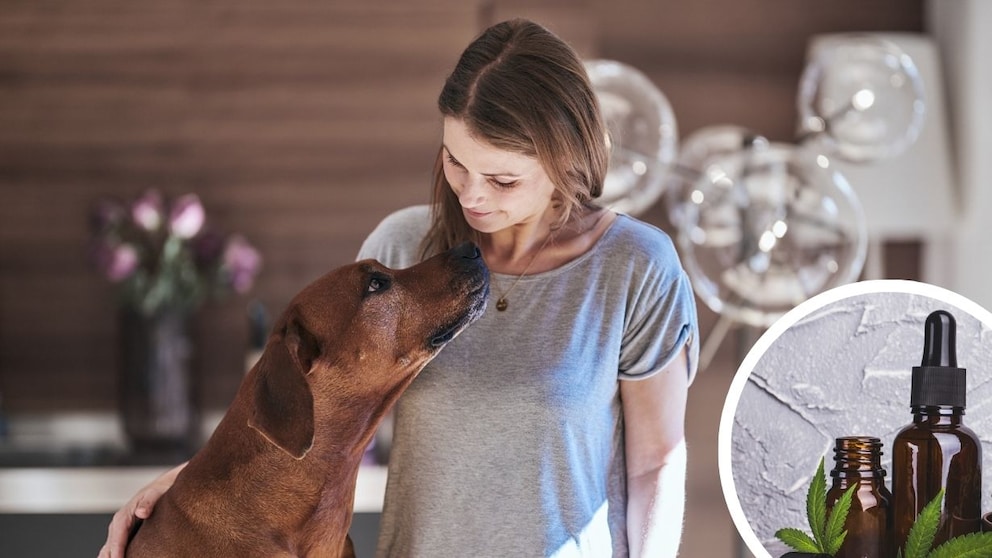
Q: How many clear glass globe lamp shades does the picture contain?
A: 4